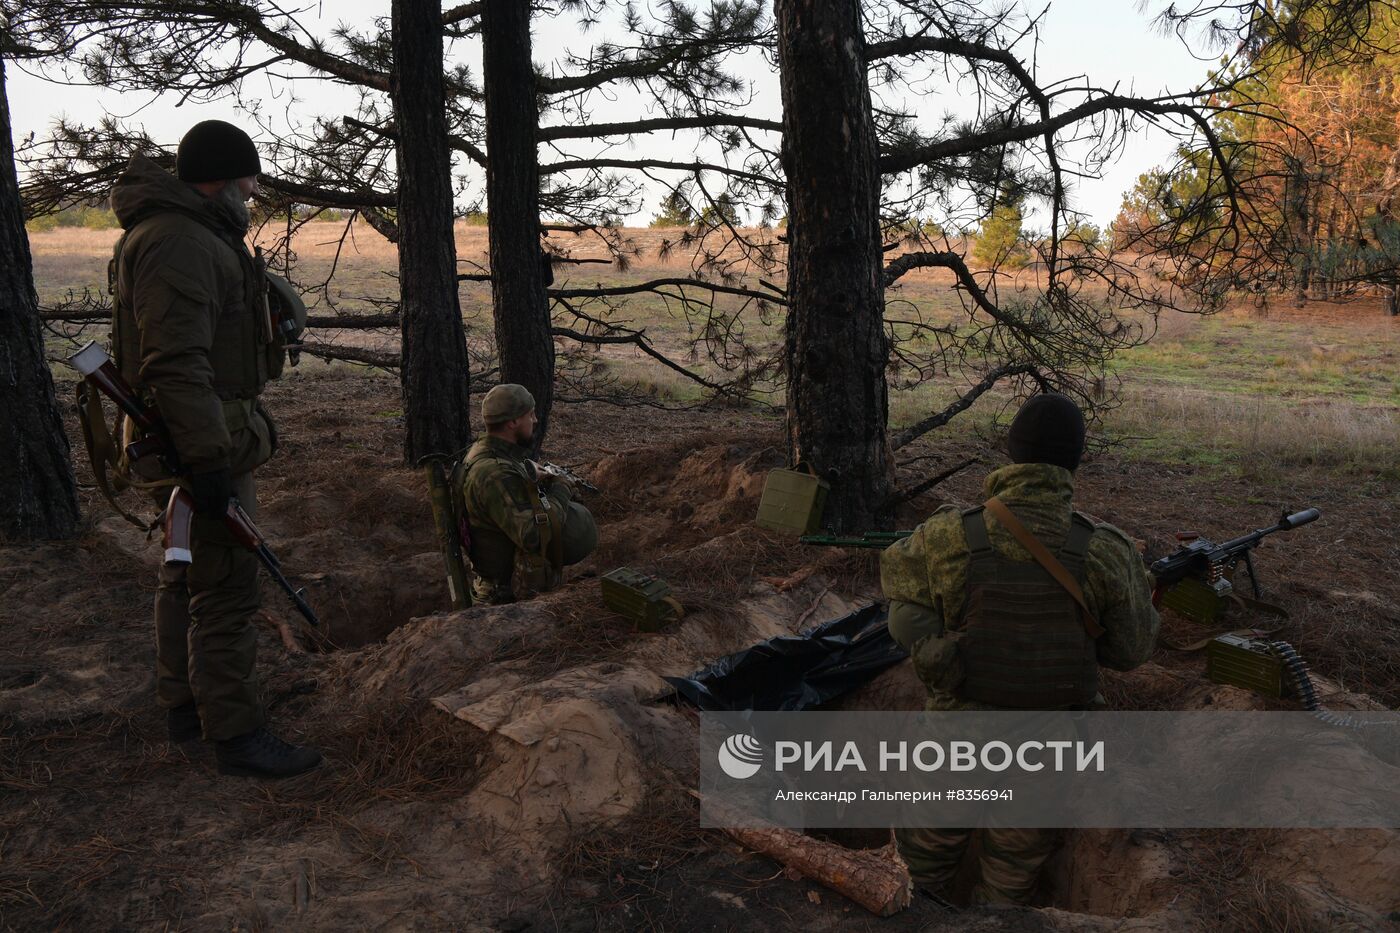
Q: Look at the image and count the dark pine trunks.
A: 4